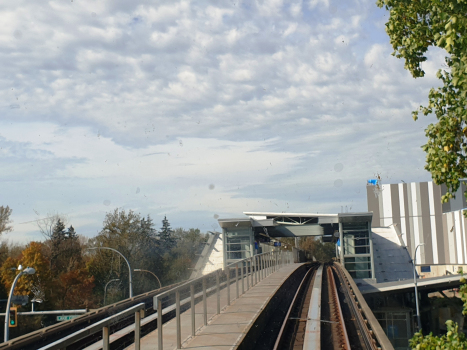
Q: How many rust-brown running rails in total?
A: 2